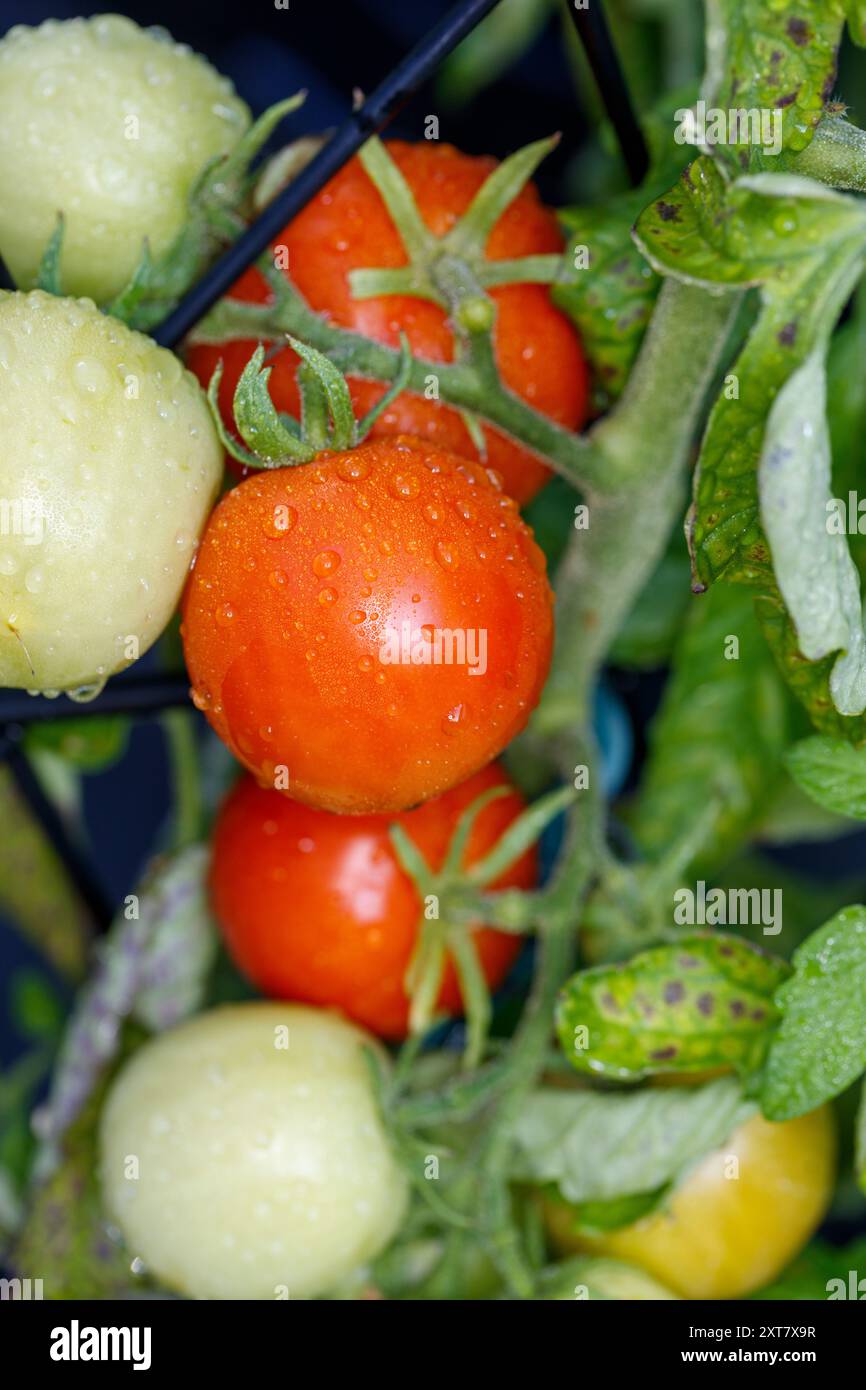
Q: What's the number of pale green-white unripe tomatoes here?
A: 3